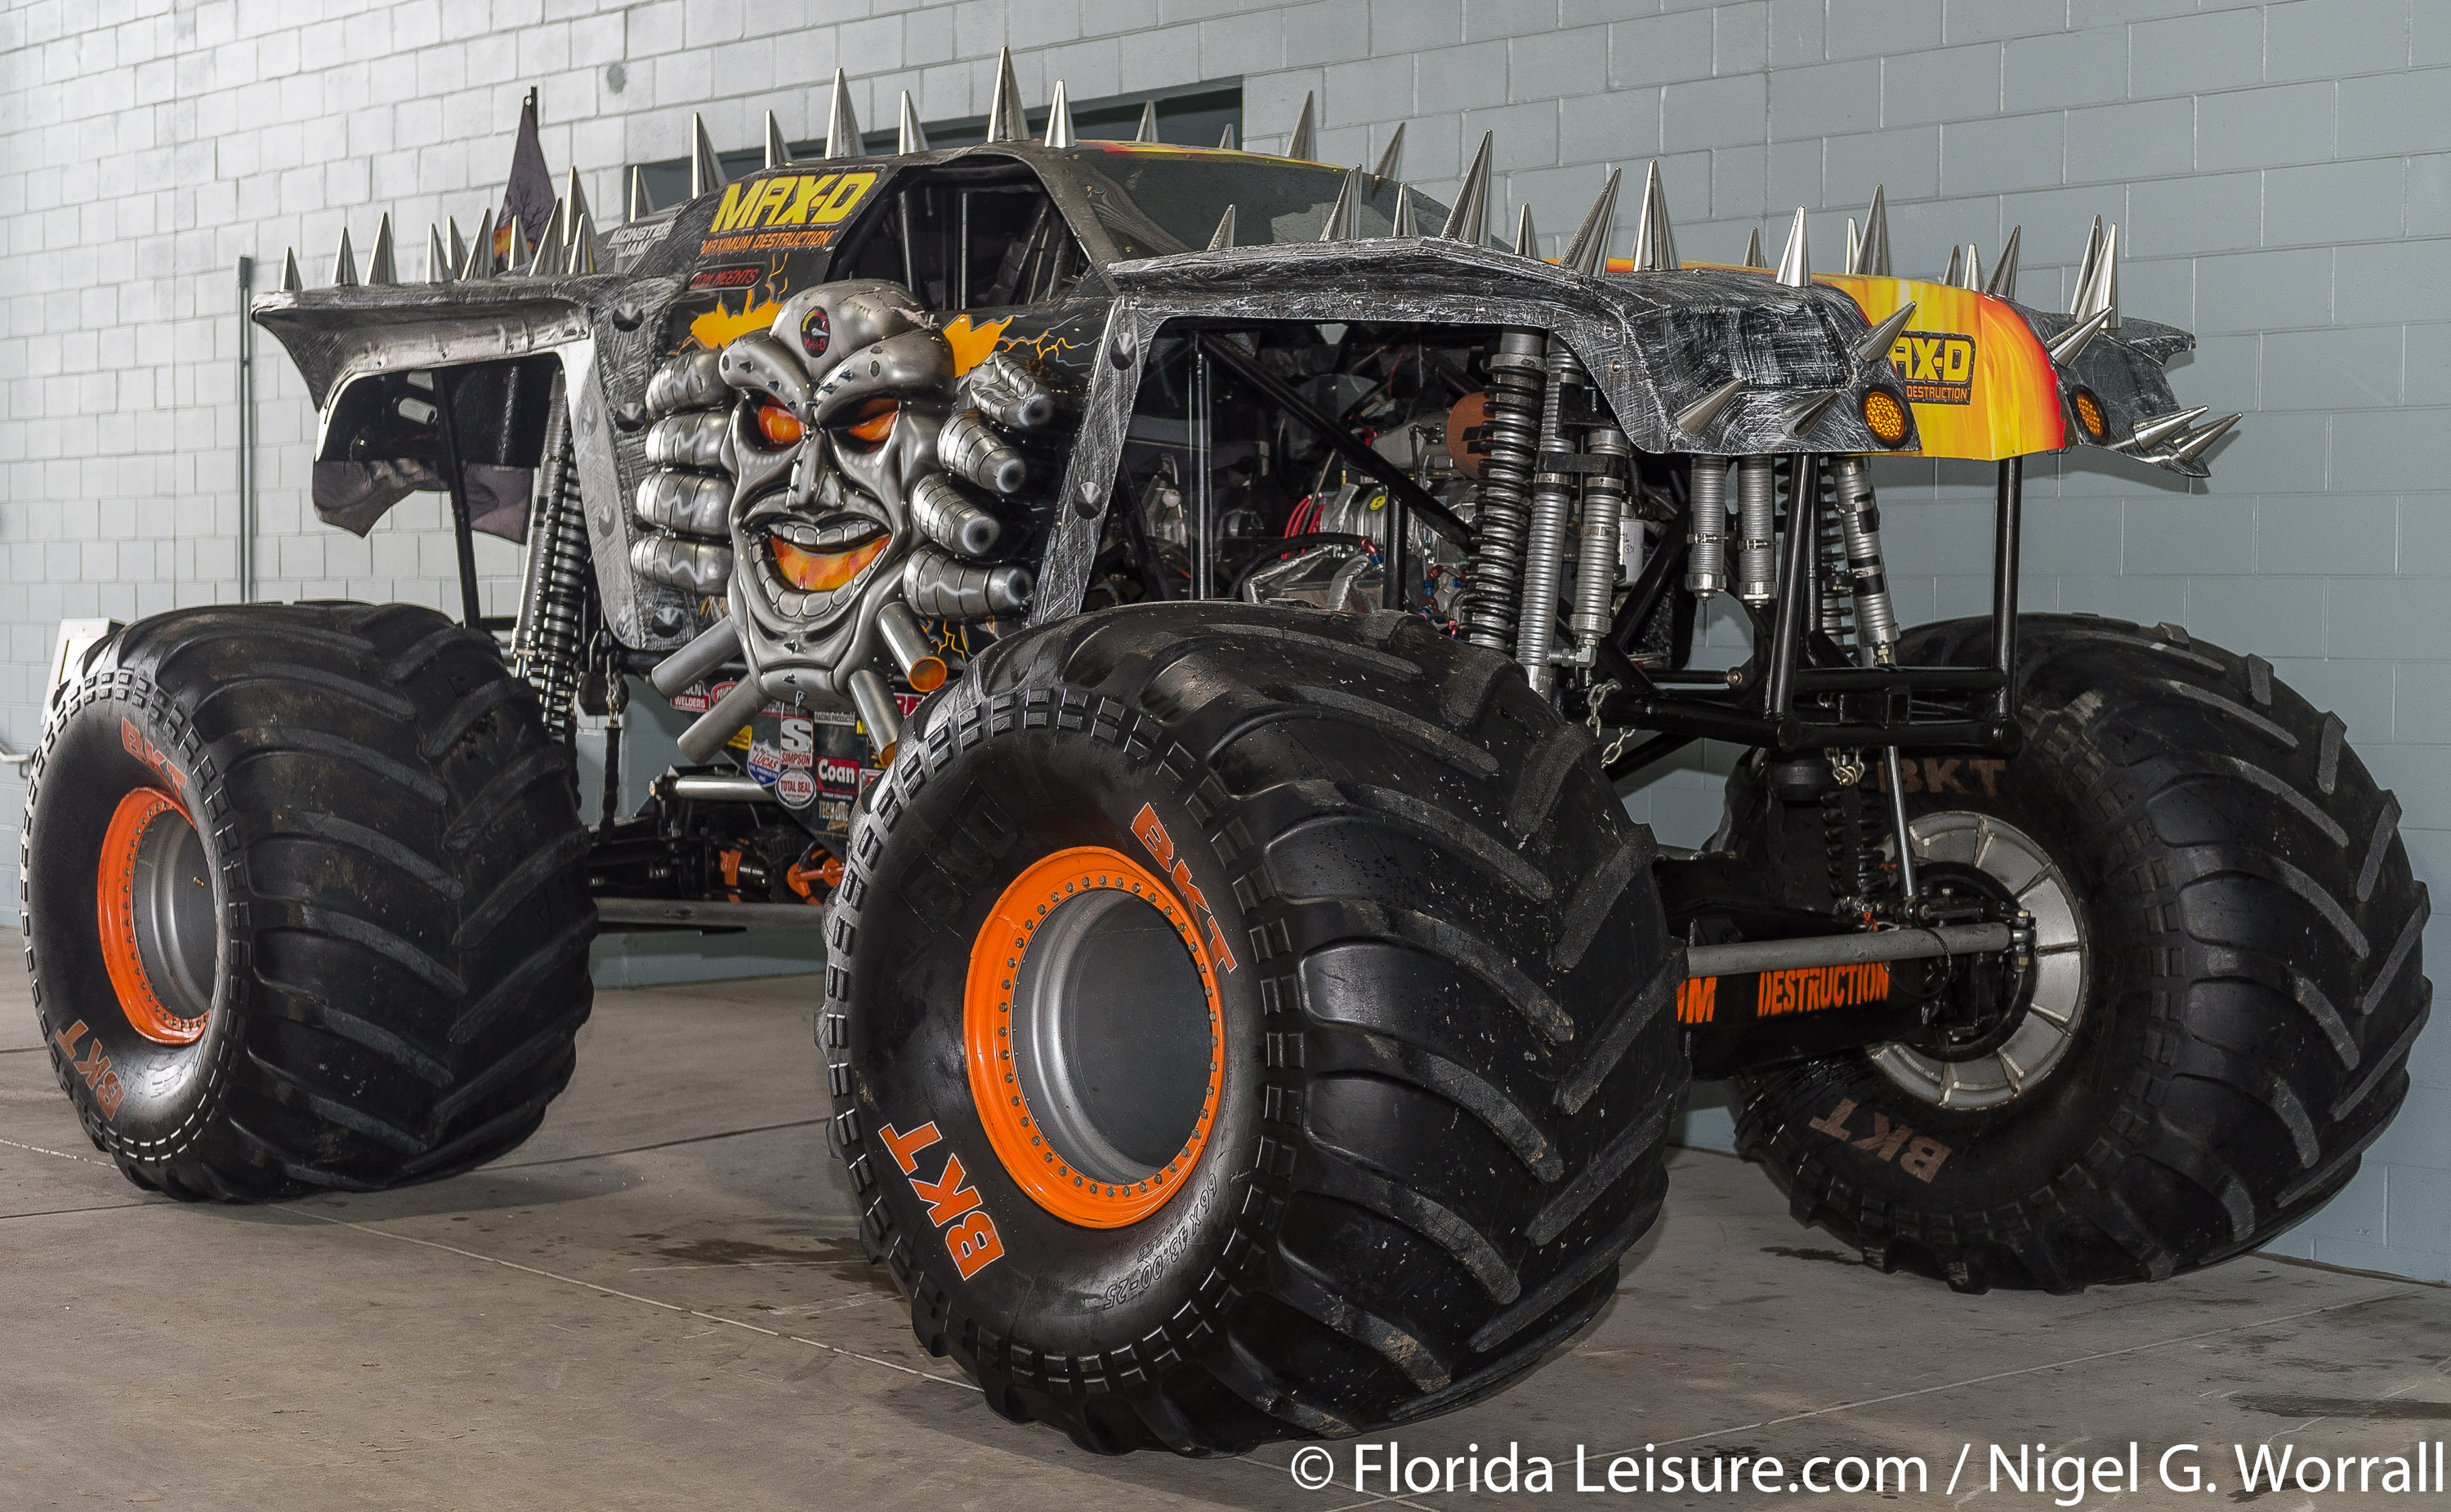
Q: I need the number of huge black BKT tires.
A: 3